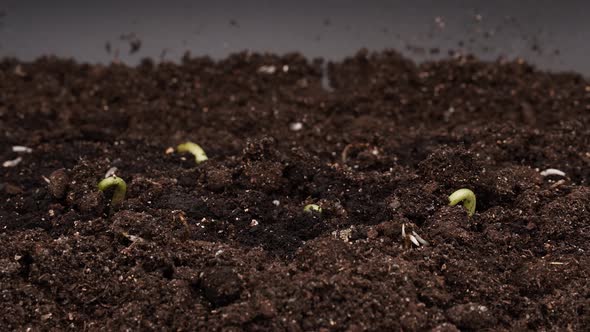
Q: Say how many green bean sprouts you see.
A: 4